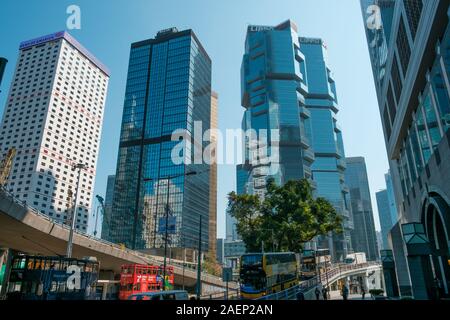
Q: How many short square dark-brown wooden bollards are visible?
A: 0